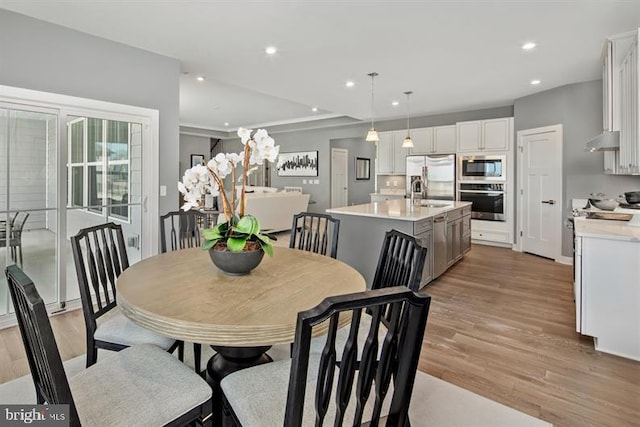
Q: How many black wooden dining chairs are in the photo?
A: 6